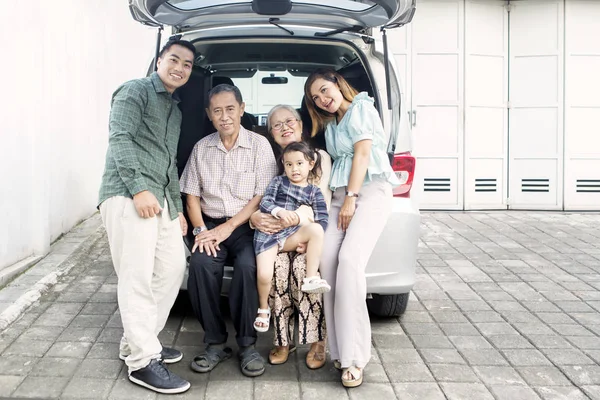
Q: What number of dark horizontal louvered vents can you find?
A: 4